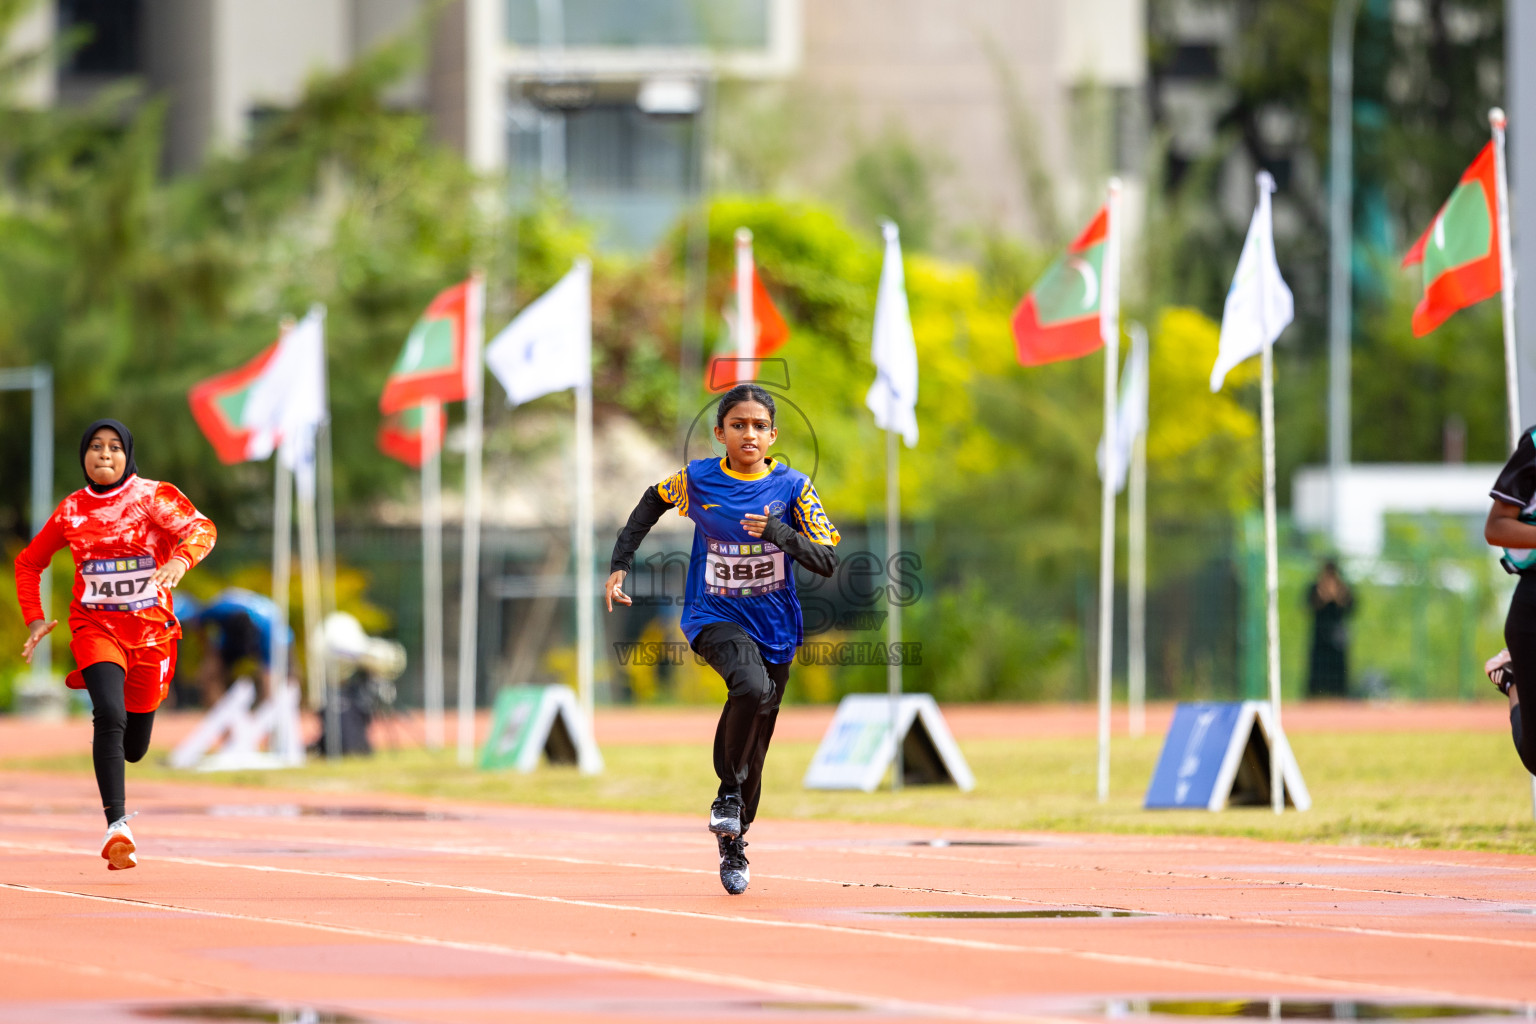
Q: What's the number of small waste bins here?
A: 0